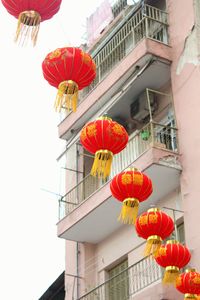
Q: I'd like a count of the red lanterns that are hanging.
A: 7